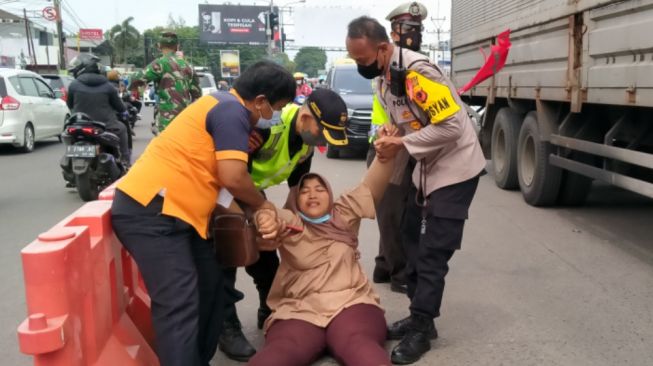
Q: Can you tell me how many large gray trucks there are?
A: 1